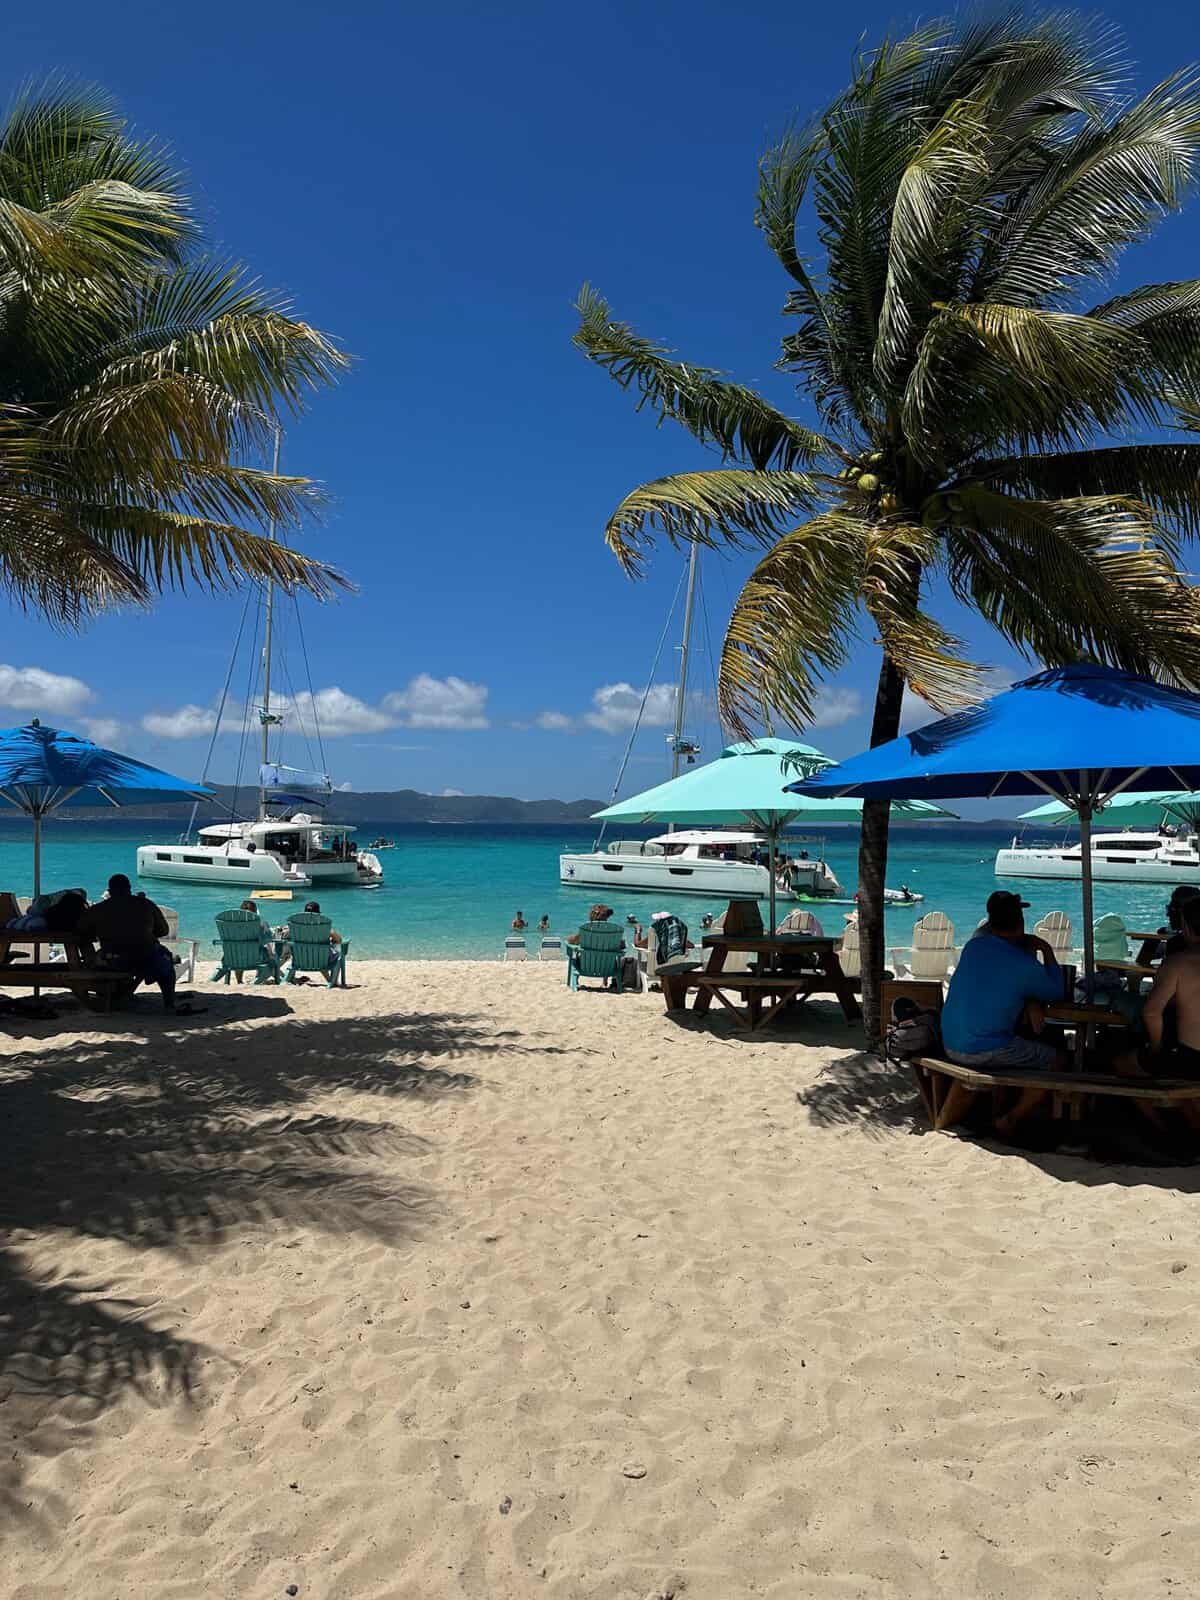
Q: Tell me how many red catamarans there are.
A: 0